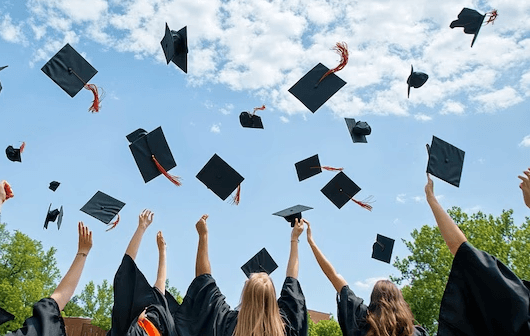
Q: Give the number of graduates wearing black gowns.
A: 5